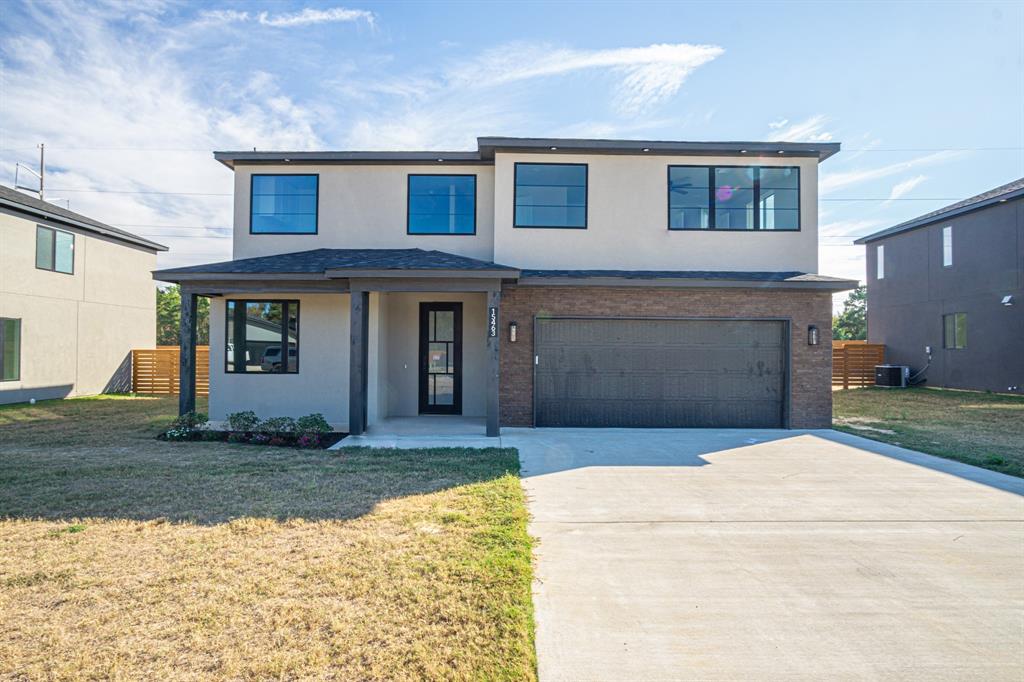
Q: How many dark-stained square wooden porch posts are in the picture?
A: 3